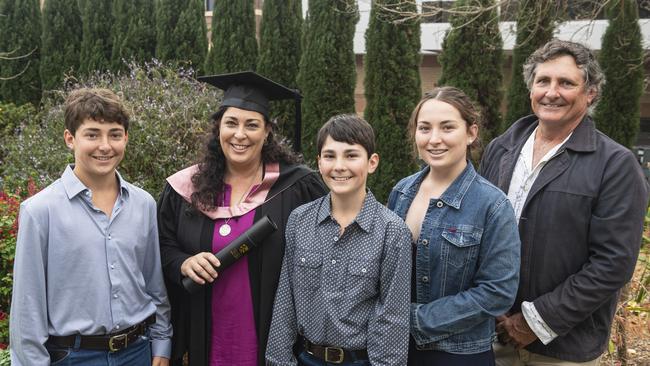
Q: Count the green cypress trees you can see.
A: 12